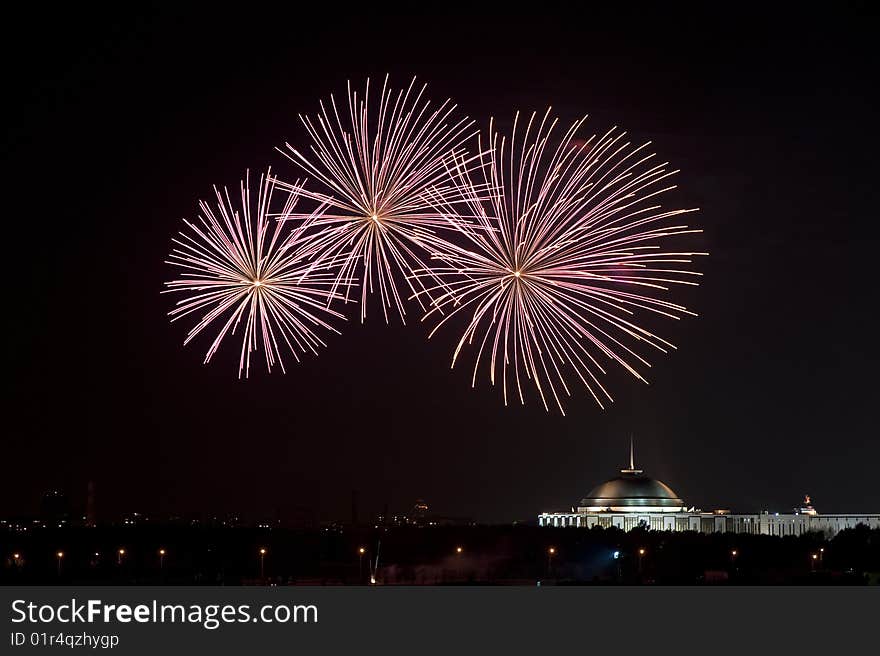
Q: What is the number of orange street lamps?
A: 12